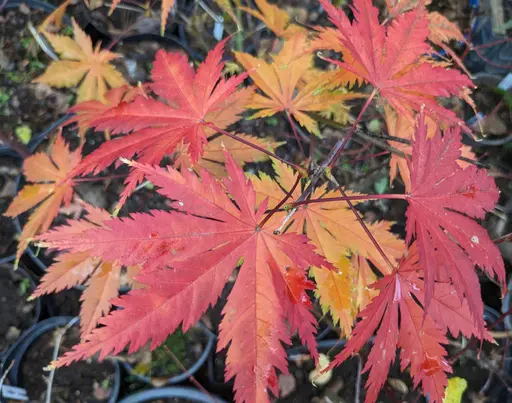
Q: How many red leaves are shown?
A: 5